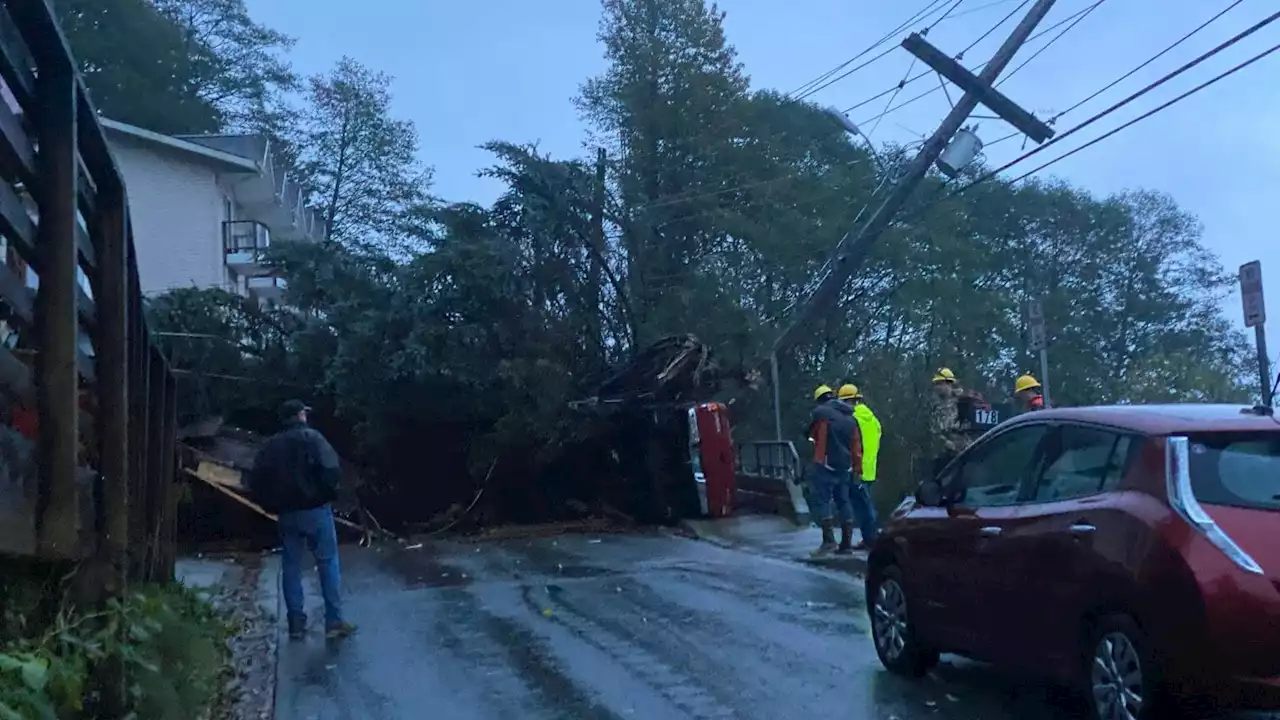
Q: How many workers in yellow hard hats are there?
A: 4